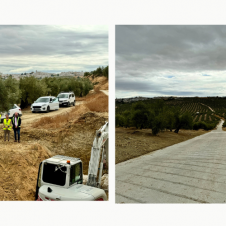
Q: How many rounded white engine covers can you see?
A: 1